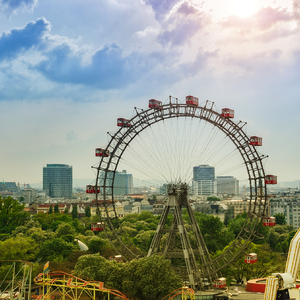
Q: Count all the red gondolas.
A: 13